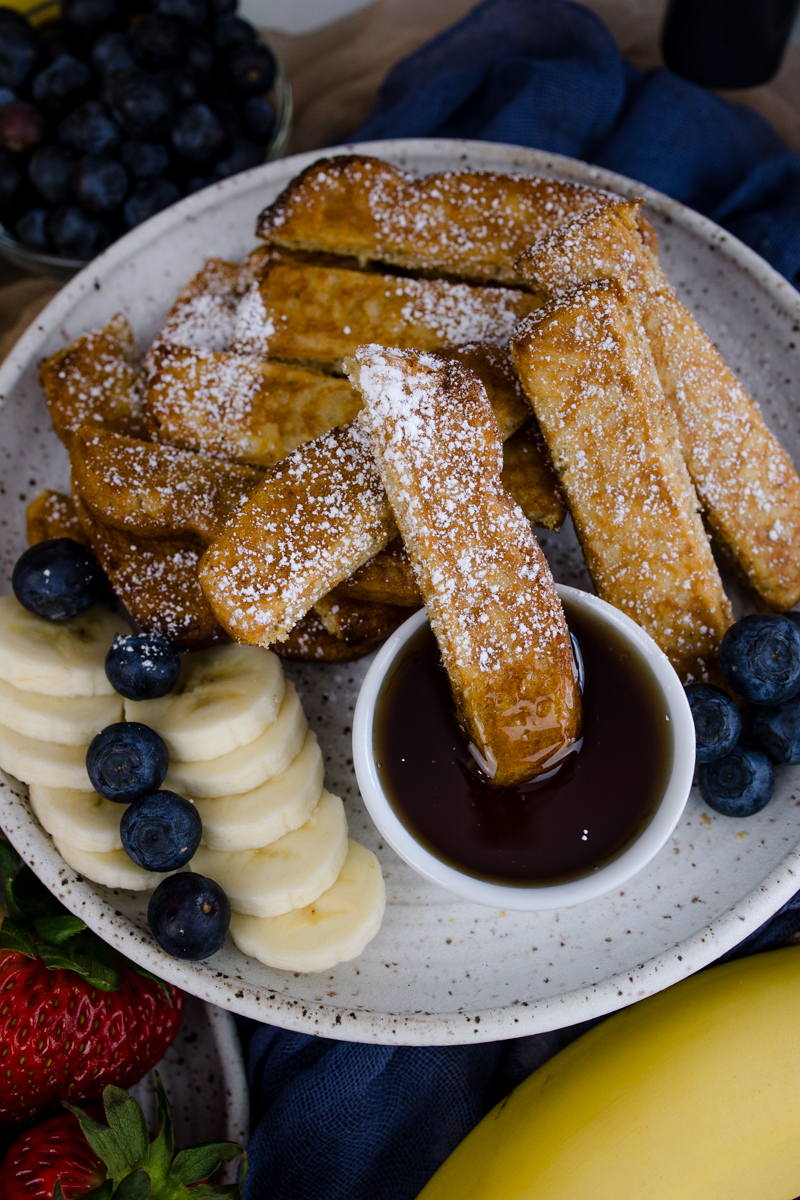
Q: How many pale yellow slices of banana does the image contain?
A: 10